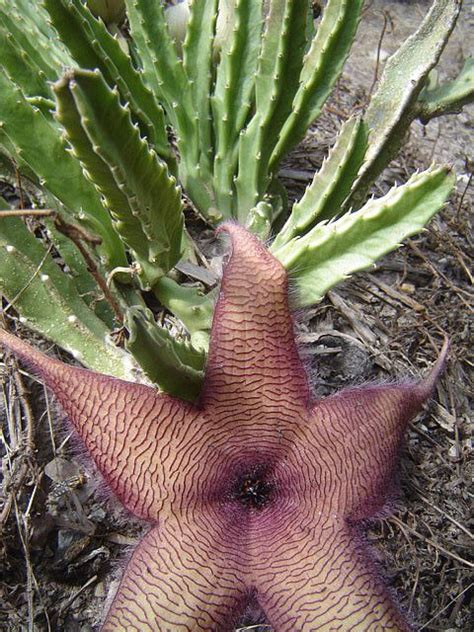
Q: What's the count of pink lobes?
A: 5